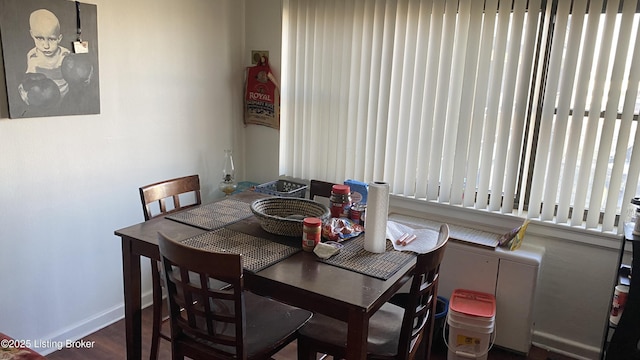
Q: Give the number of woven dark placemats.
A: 3